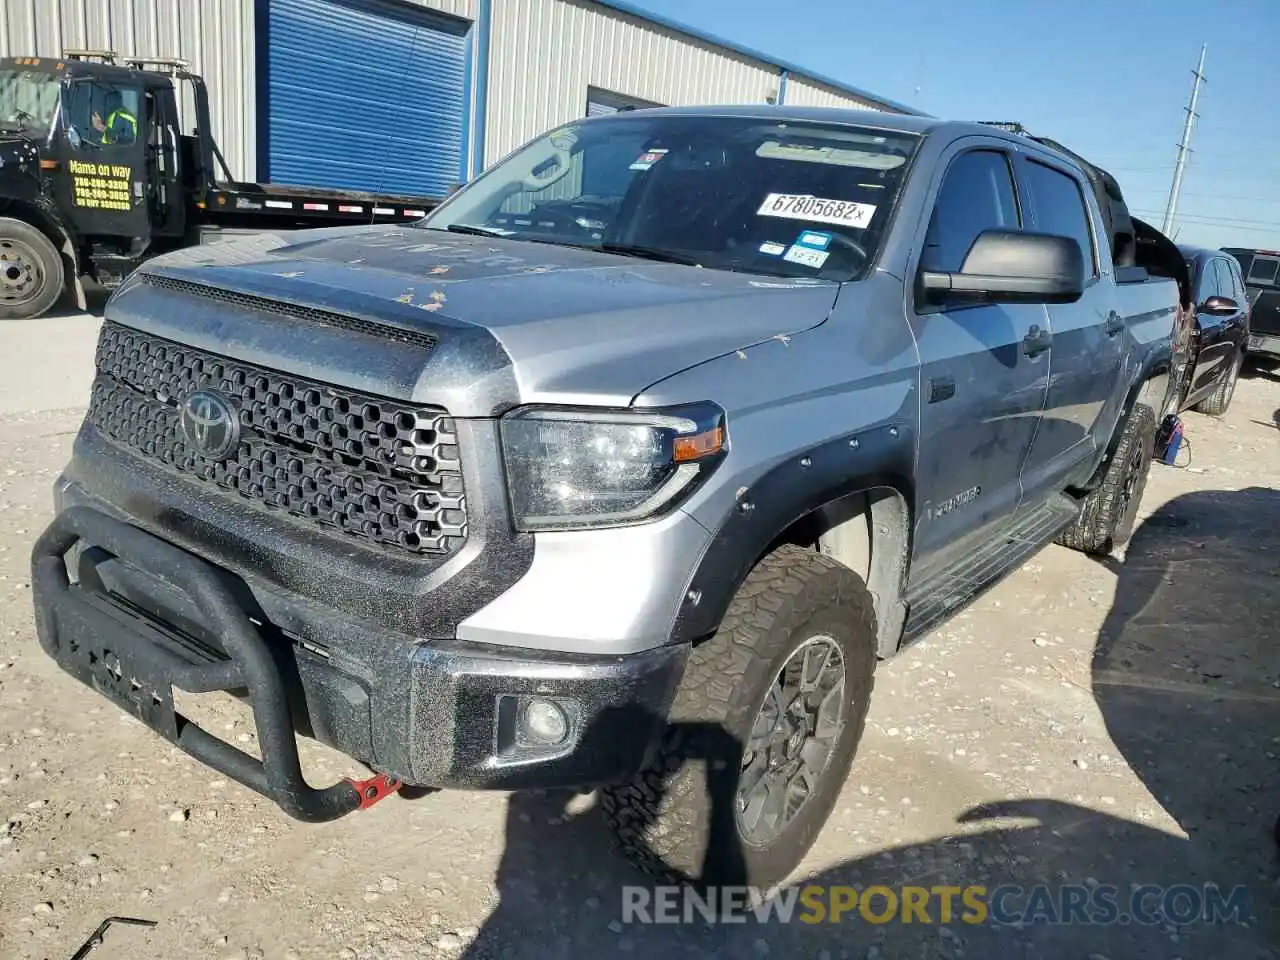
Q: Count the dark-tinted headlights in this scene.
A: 1